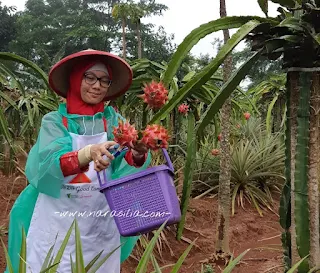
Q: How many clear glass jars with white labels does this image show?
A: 0